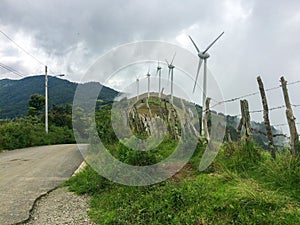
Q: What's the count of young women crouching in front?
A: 0